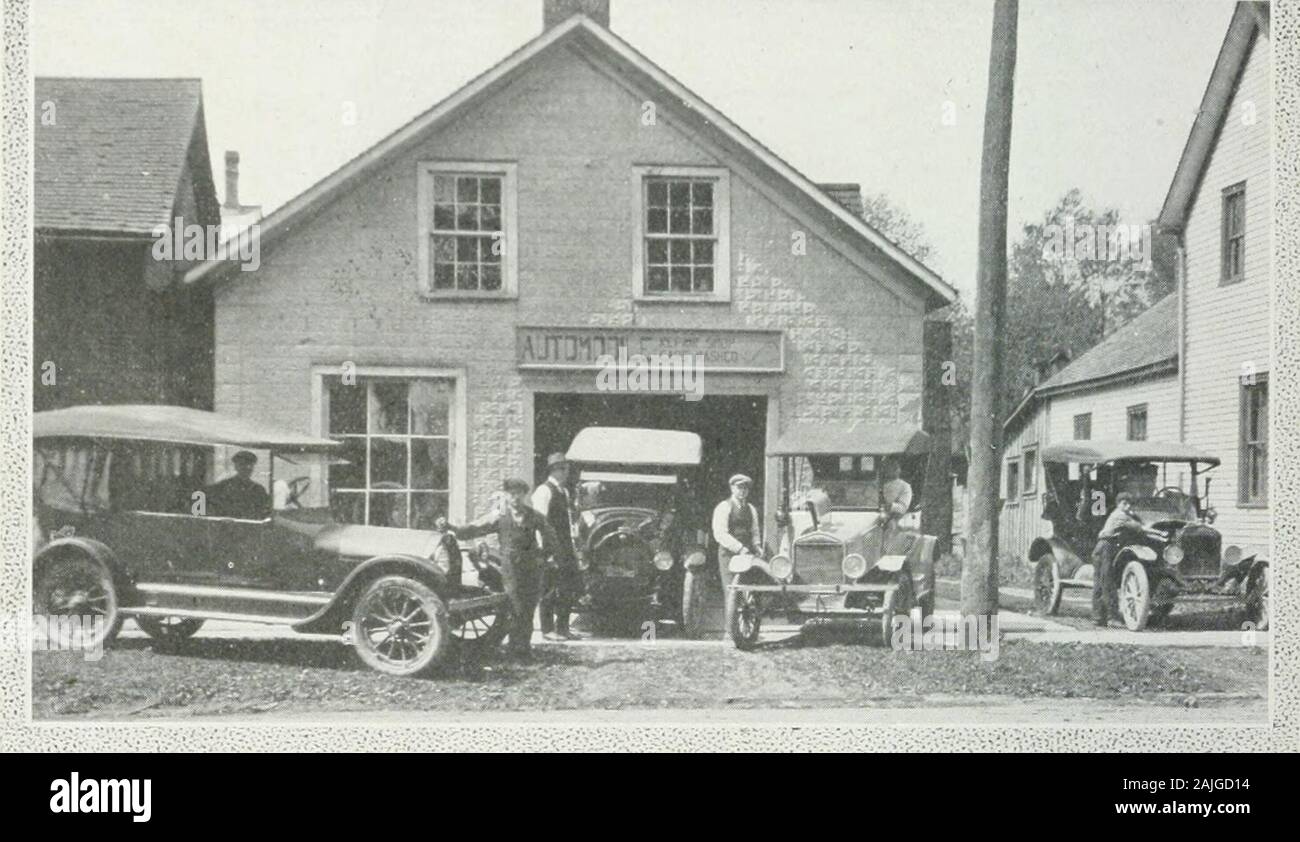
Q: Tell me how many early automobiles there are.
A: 4